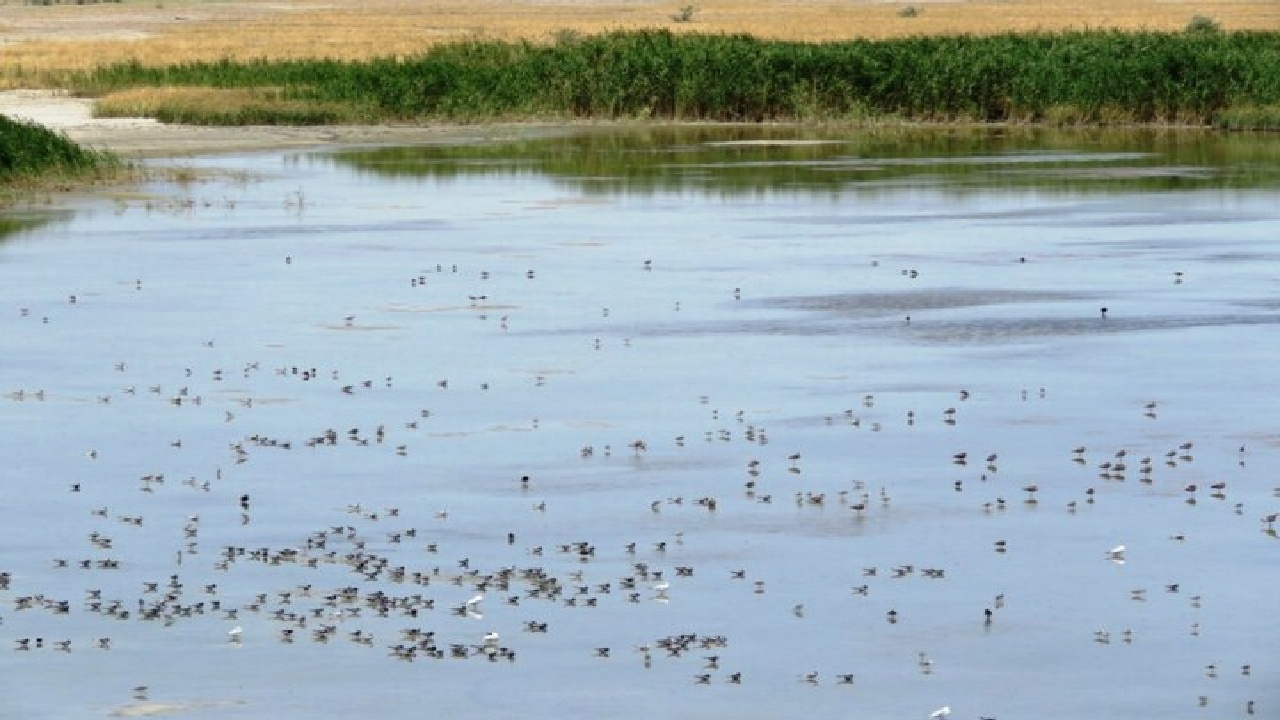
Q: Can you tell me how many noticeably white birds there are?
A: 6